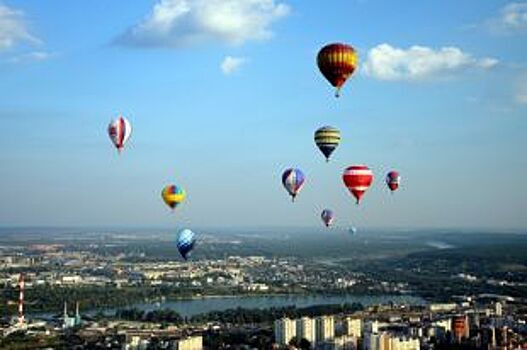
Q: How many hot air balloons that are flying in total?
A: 10